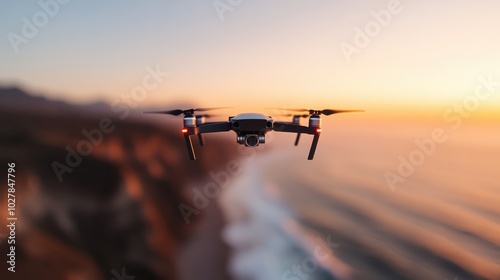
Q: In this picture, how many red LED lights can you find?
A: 2